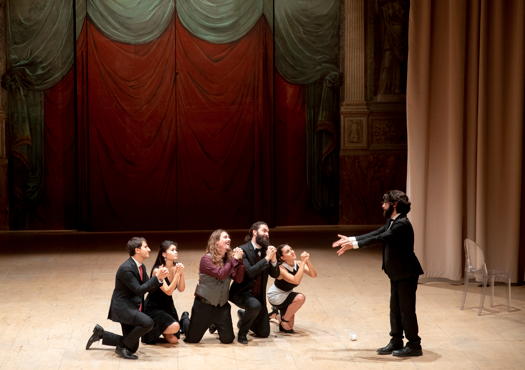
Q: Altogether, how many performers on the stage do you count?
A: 6